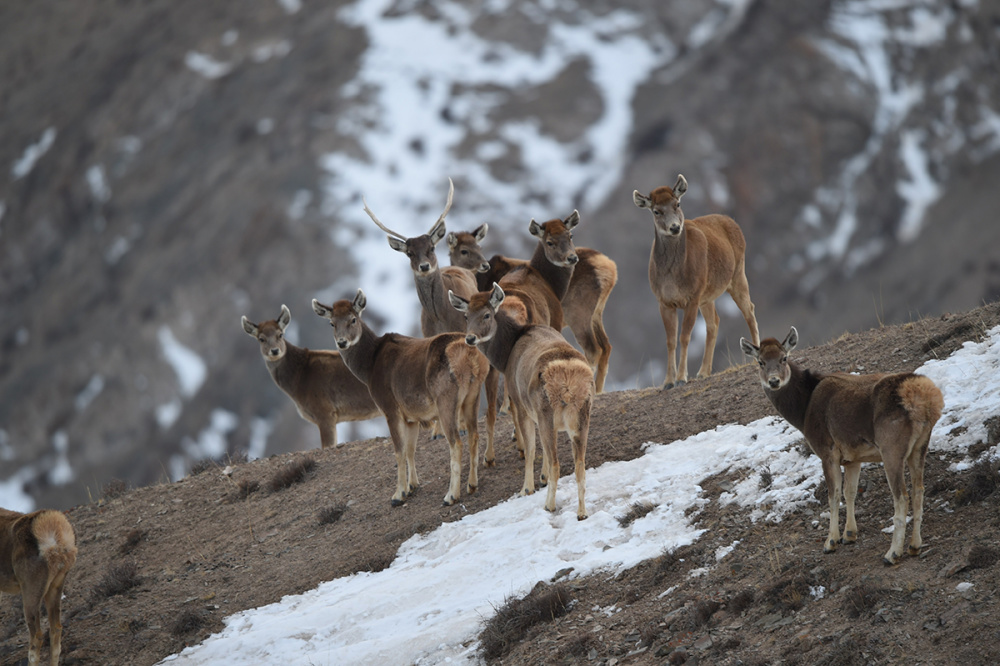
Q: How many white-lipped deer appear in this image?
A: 9